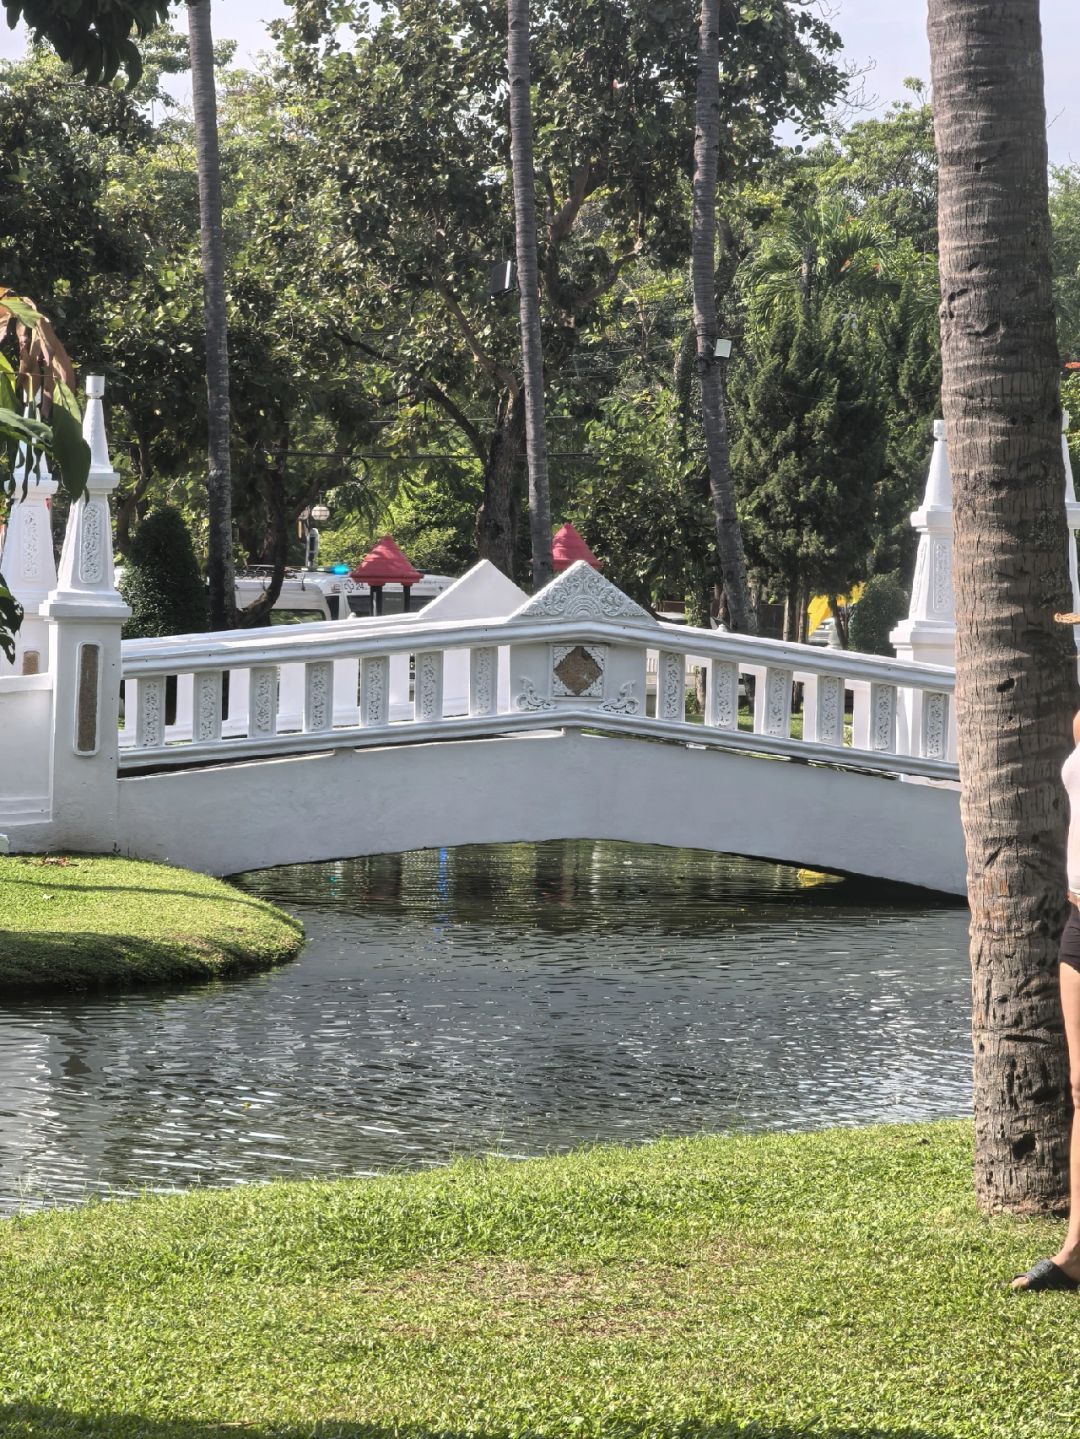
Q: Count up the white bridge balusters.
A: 13